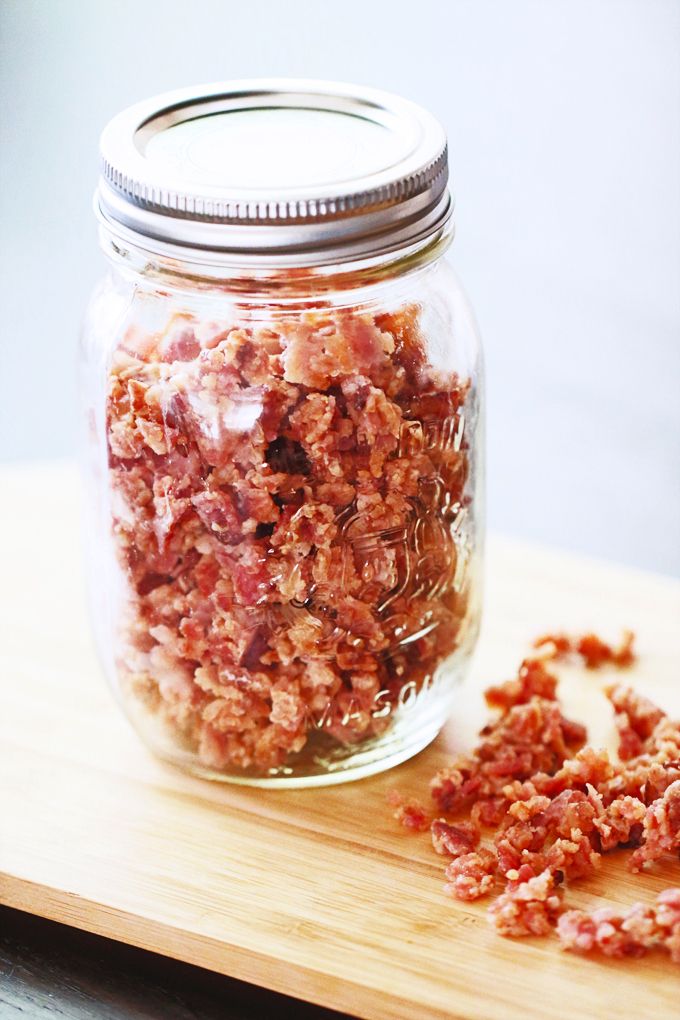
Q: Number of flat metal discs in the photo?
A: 1